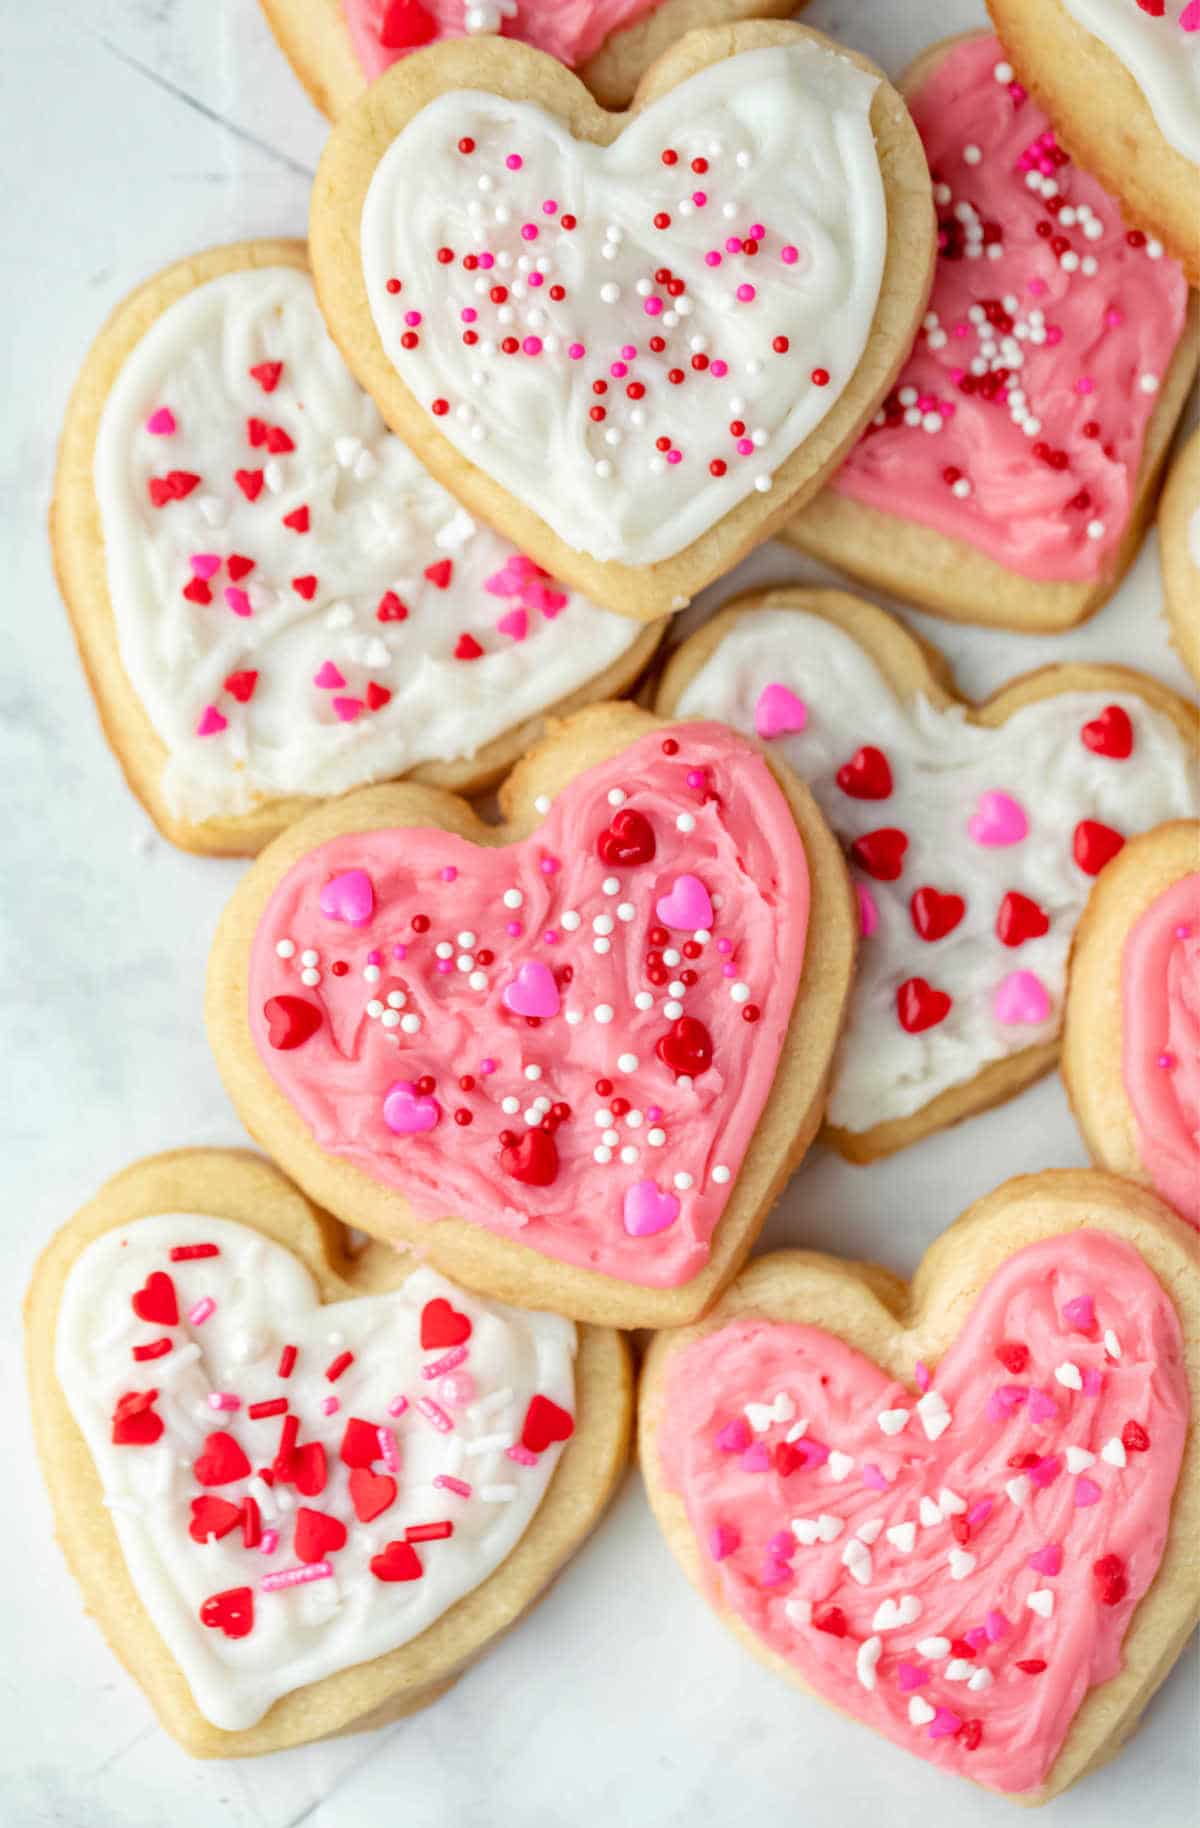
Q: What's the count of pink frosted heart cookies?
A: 5